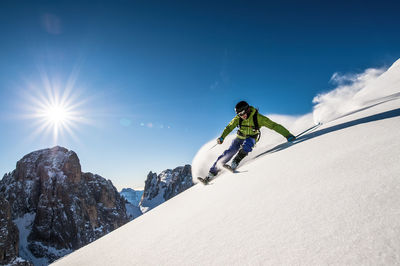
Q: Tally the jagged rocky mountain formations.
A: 2